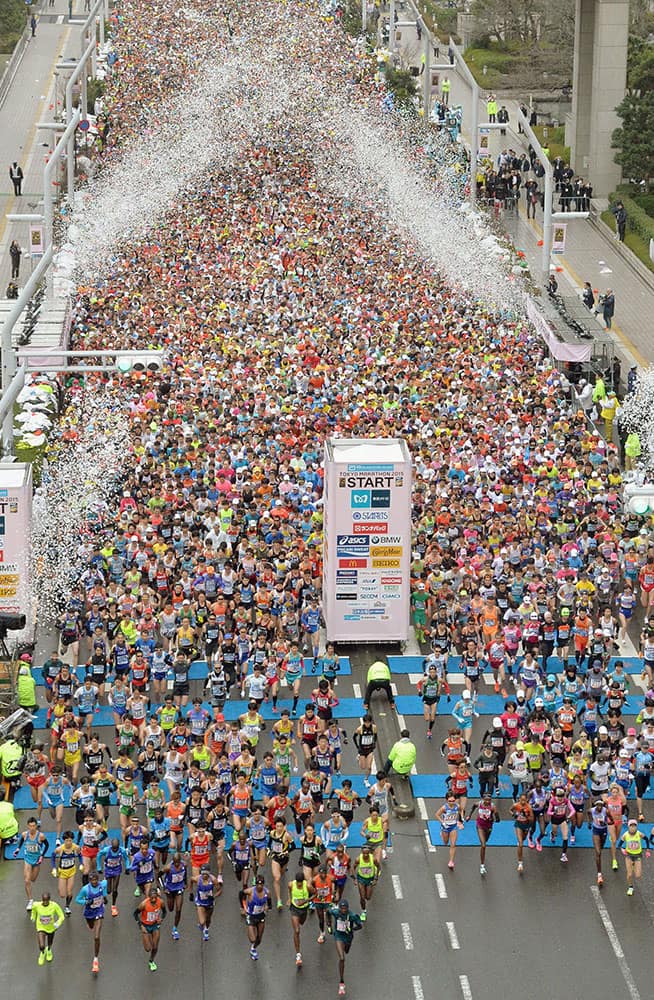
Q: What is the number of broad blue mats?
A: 8